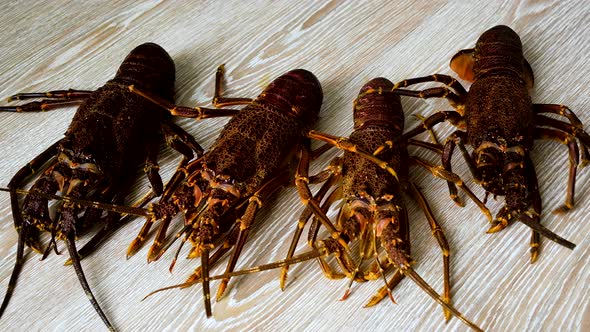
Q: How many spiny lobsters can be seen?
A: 4